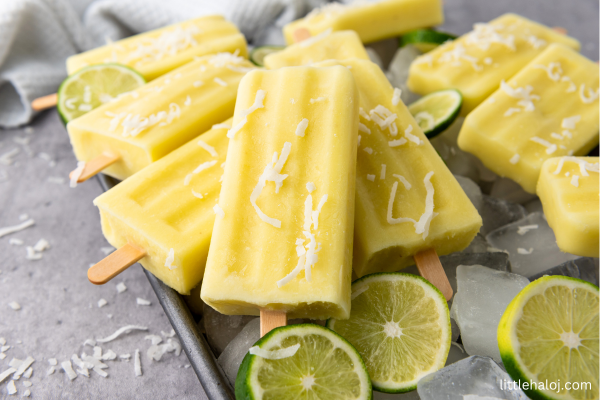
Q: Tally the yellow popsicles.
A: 10